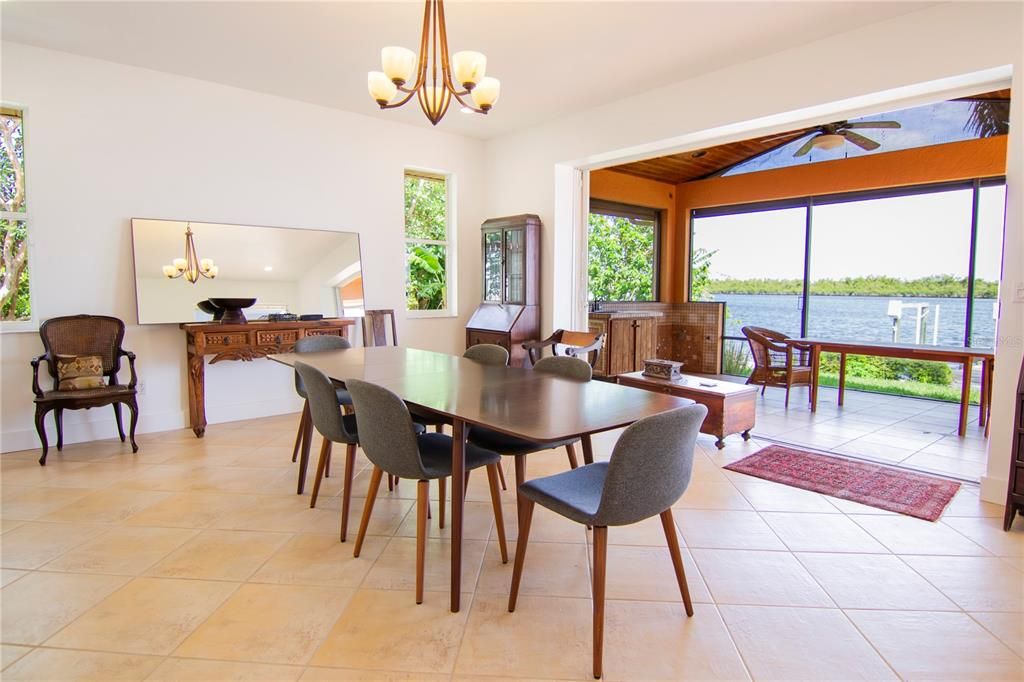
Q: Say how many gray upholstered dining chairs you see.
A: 6